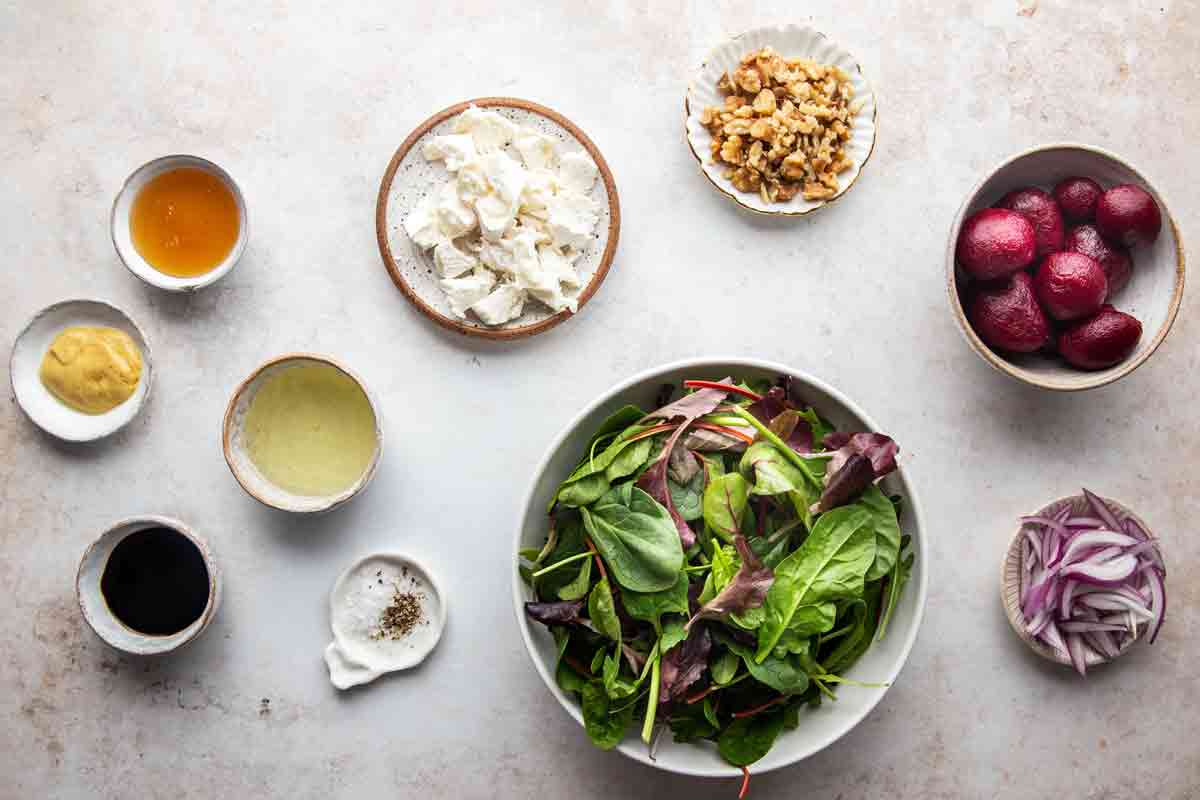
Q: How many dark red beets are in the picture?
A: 8